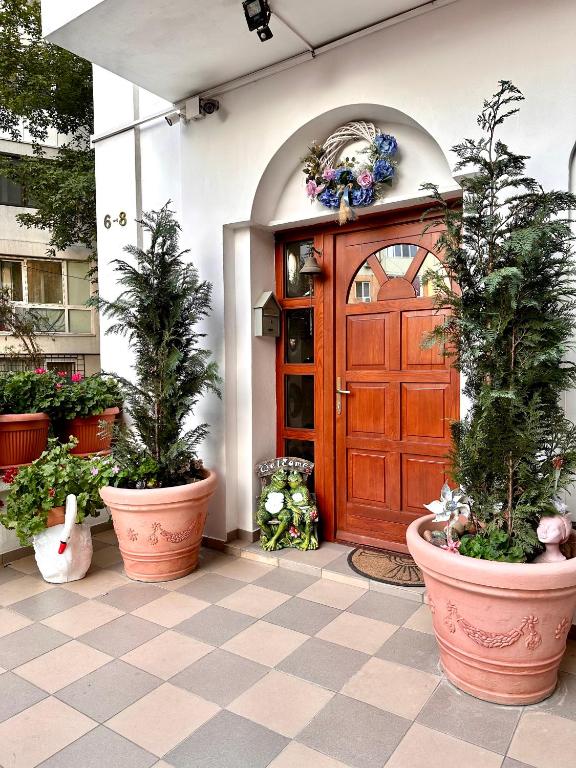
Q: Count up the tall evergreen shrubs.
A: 2